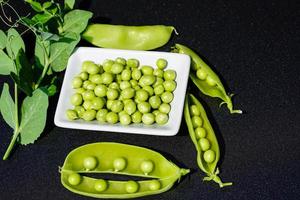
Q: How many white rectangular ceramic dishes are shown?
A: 1